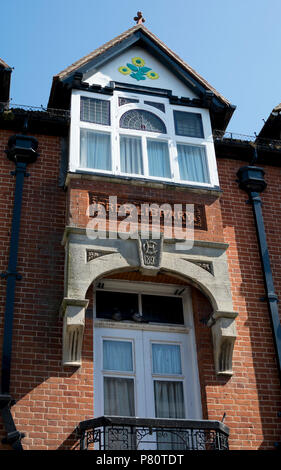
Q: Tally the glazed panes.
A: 15